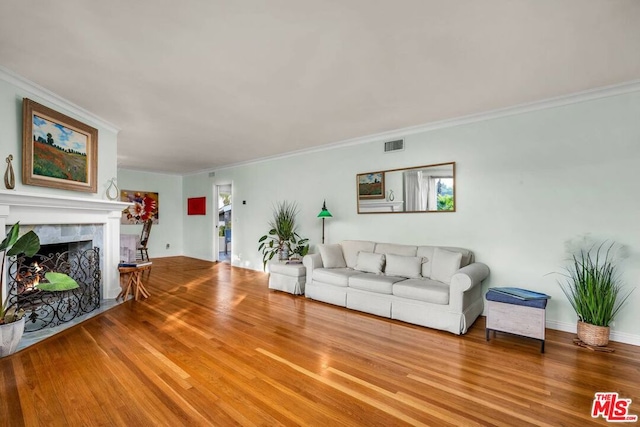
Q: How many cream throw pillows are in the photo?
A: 4